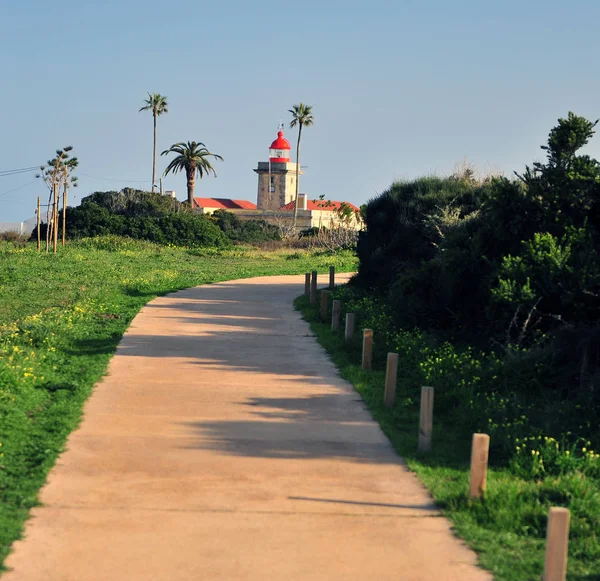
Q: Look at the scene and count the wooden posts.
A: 11